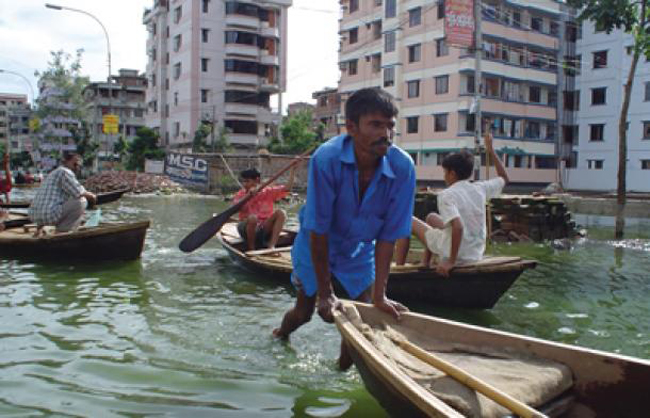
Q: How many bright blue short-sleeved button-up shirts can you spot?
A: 1